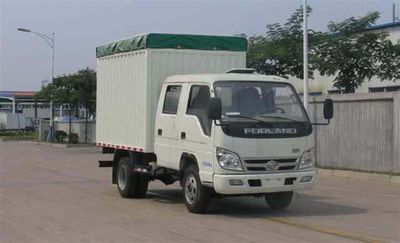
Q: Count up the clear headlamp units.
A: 2